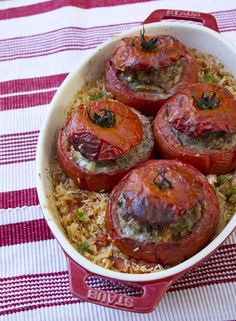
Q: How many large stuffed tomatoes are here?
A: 4